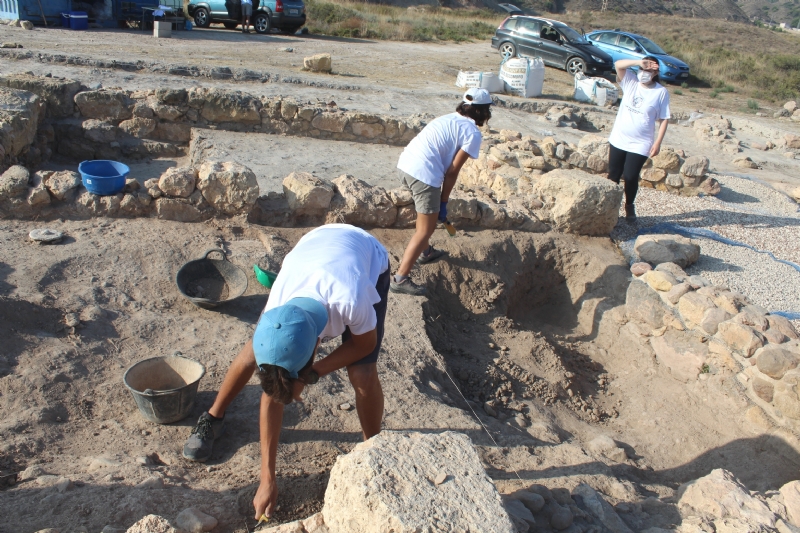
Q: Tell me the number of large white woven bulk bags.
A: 3